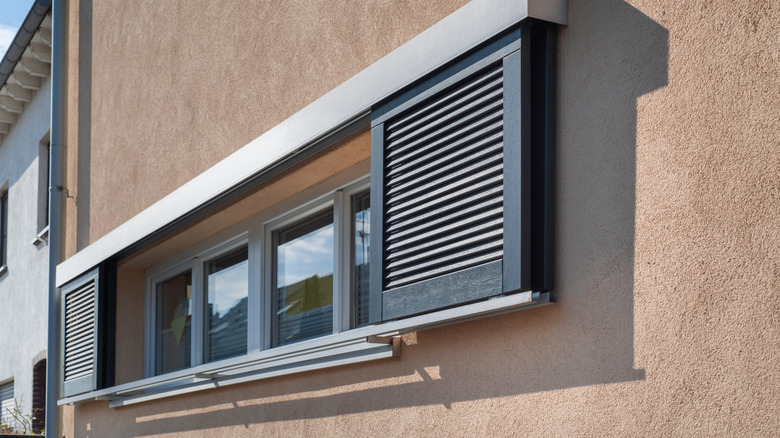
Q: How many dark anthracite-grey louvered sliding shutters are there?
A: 2